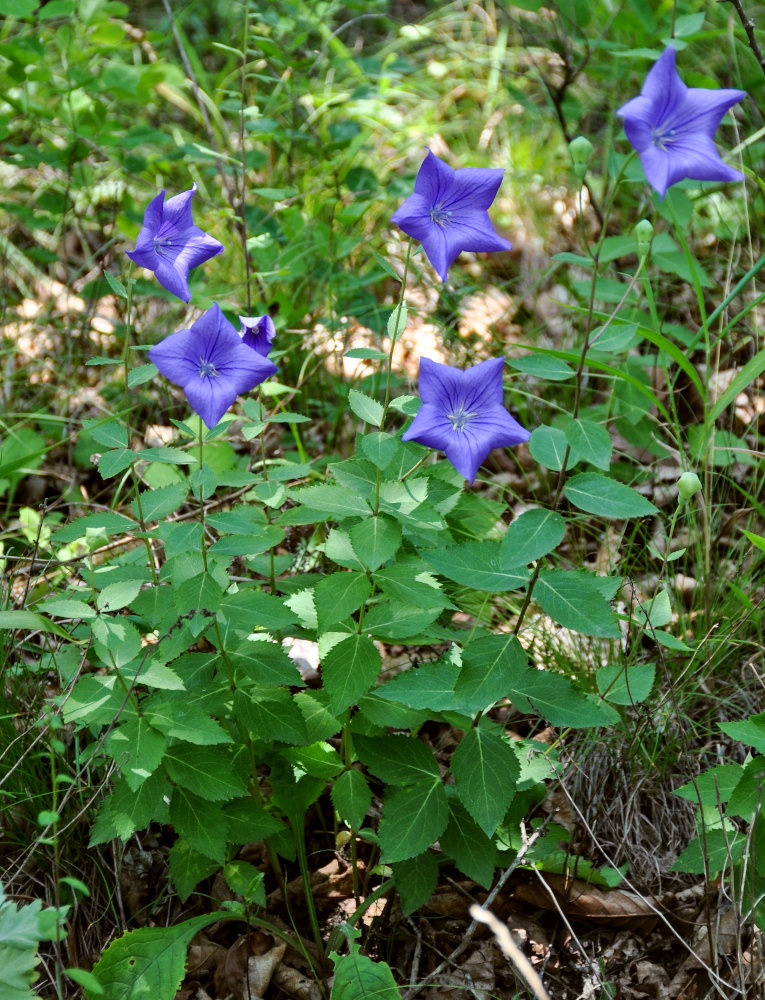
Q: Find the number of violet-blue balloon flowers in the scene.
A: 6